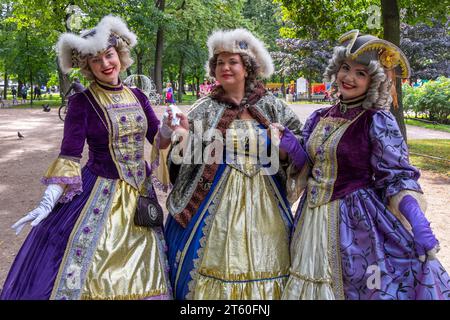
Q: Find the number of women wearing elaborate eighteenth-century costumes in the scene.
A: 3